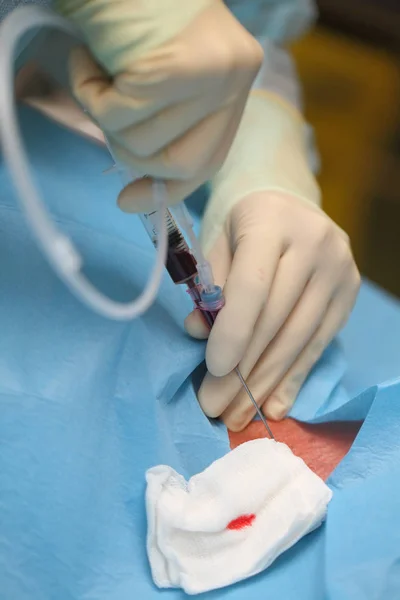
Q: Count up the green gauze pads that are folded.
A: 0